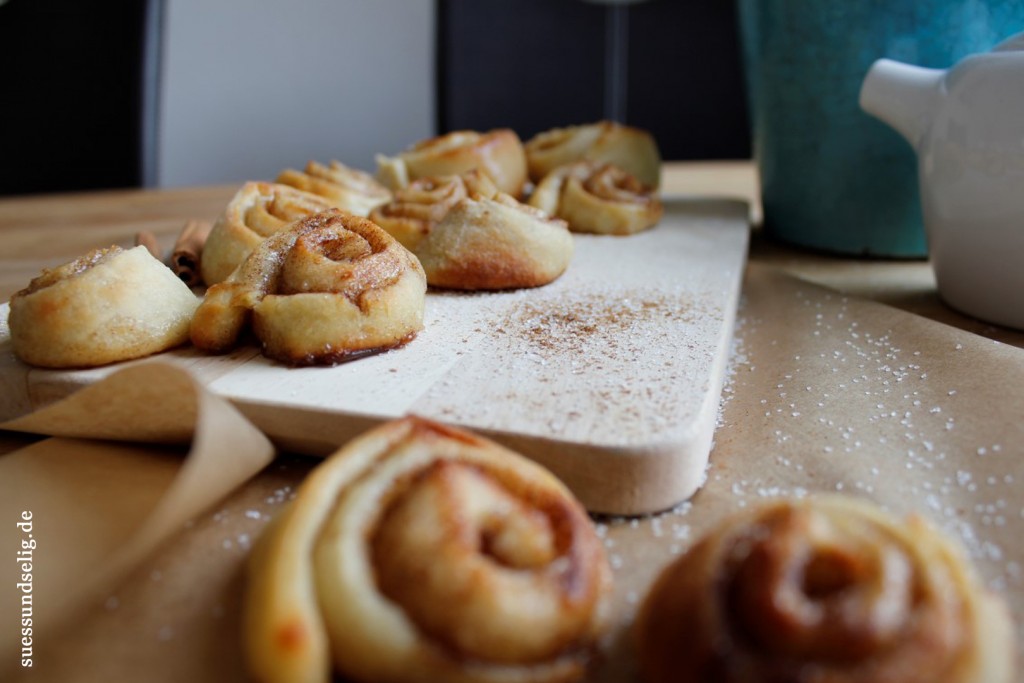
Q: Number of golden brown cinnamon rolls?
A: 11